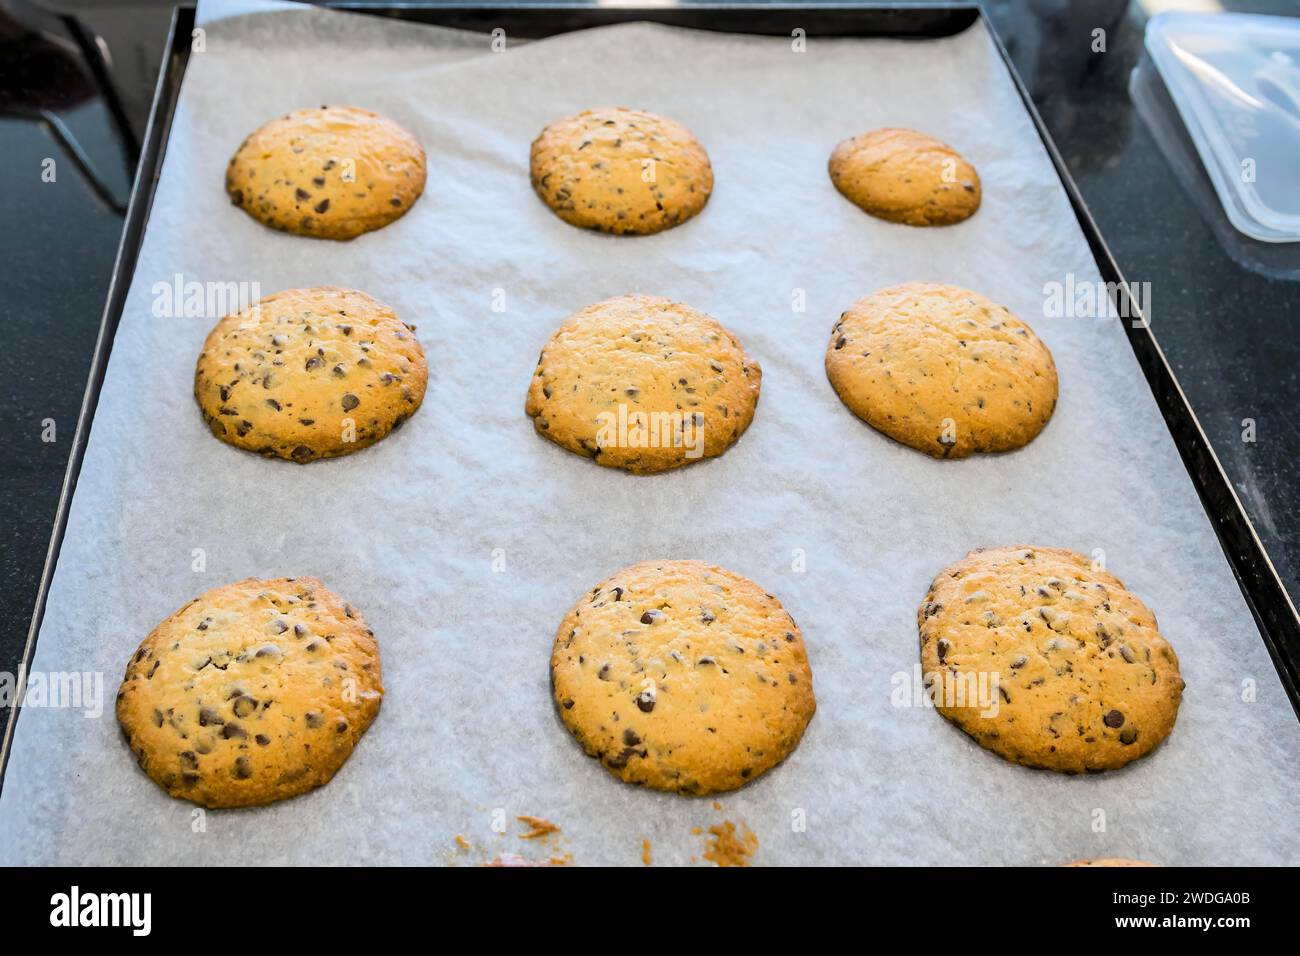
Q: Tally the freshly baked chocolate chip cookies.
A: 9